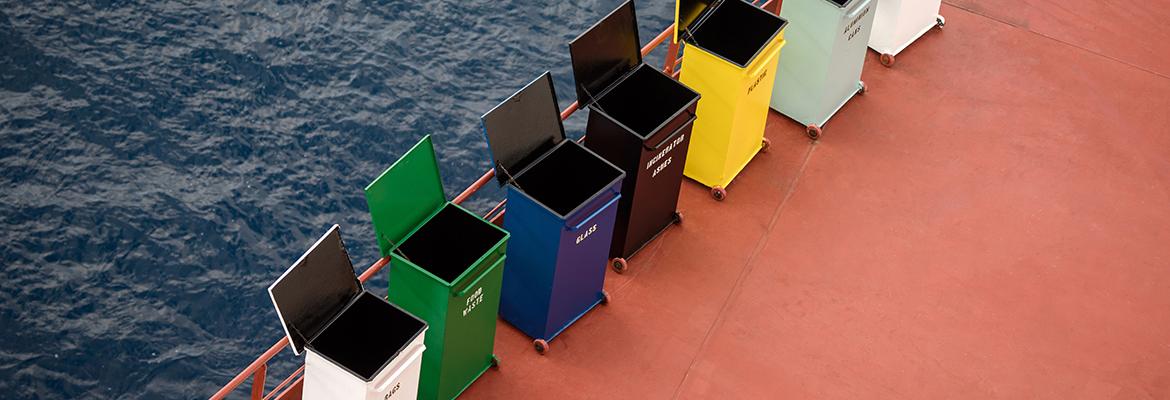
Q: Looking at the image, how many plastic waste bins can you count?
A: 1